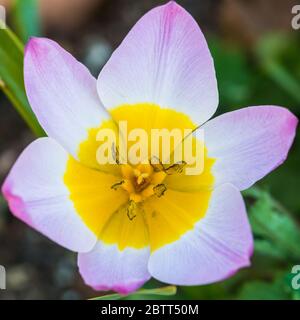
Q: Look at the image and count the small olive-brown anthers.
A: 6